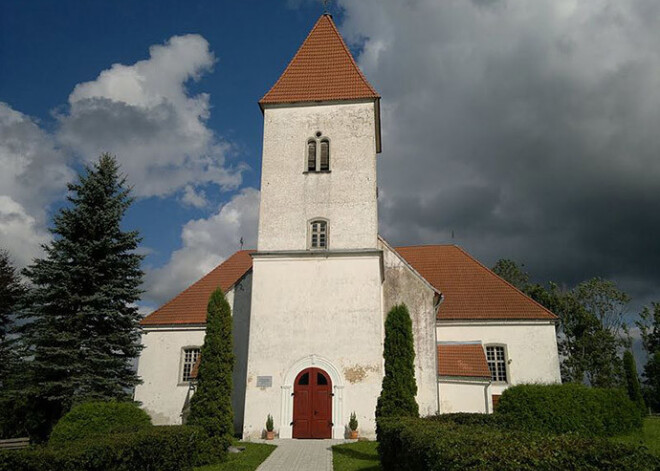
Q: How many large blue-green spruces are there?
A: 1